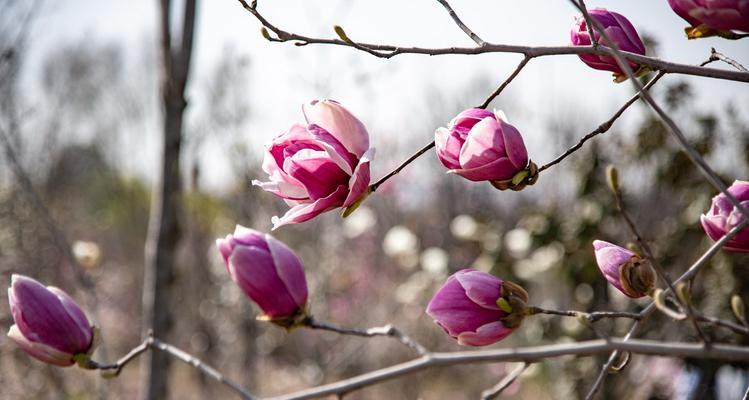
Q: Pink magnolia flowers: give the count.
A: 9